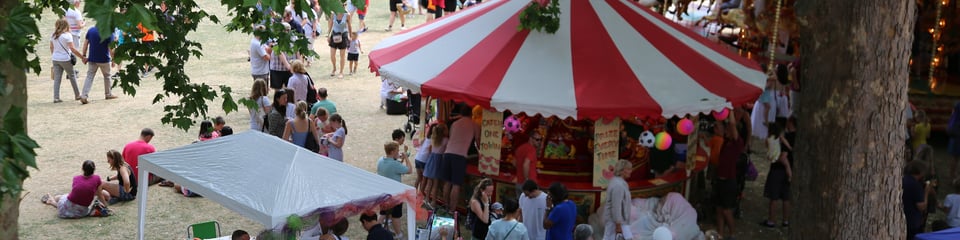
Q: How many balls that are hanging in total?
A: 5